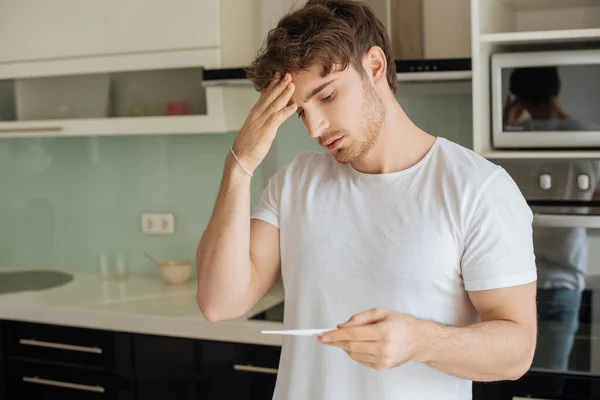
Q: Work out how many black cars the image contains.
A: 0